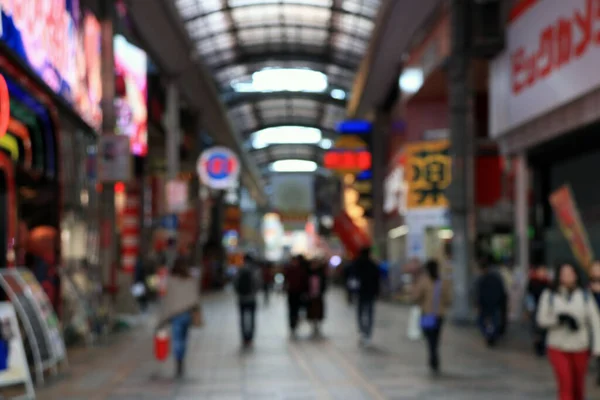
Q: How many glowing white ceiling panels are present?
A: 3